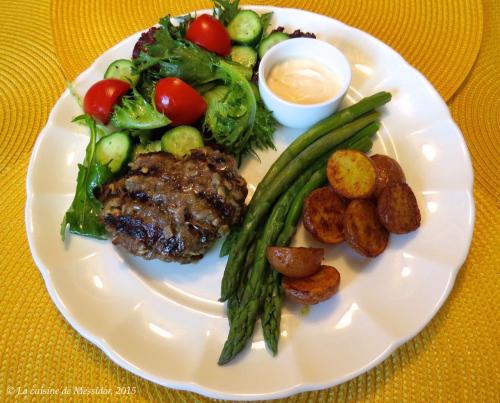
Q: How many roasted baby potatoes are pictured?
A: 7